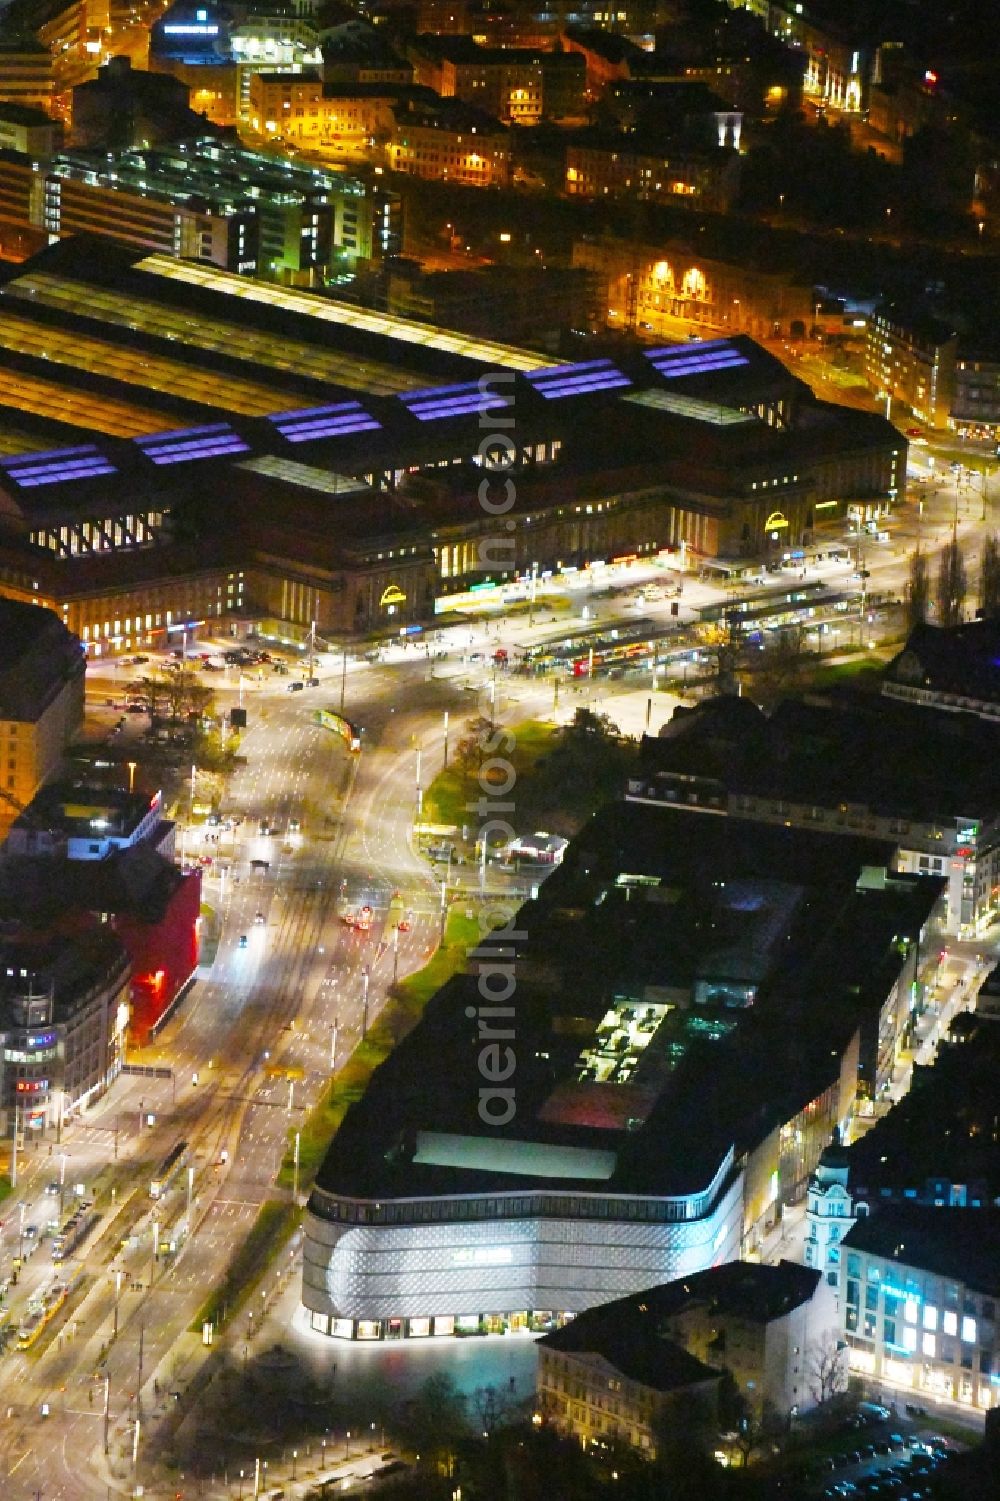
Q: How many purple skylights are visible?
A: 6